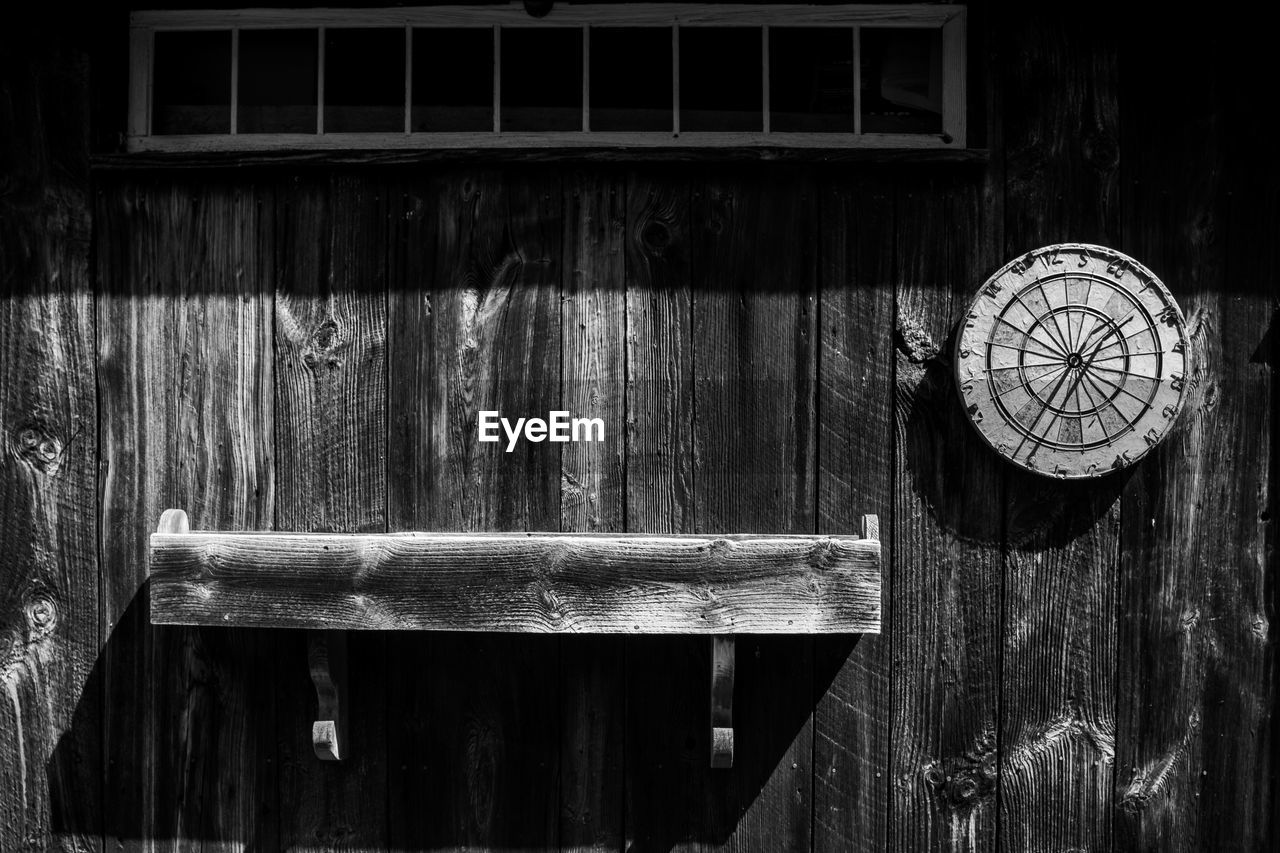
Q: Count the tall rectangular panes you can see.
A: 9